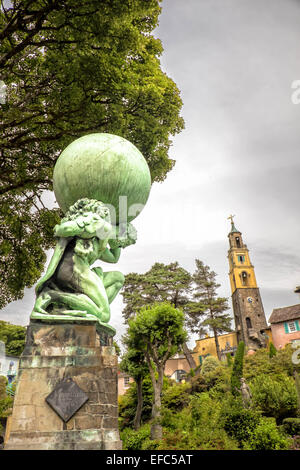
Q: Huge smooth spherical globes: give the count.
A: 1